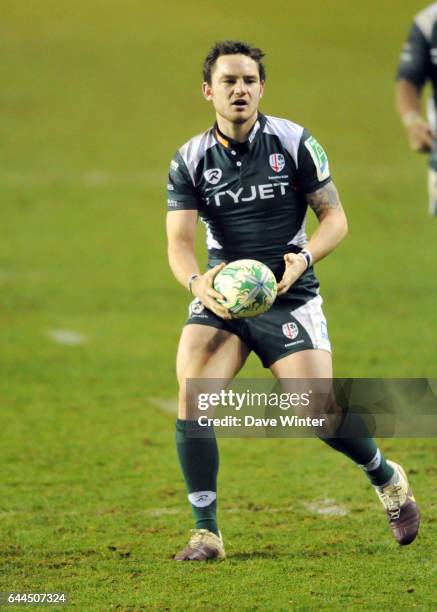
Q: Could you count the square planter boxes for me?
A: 0